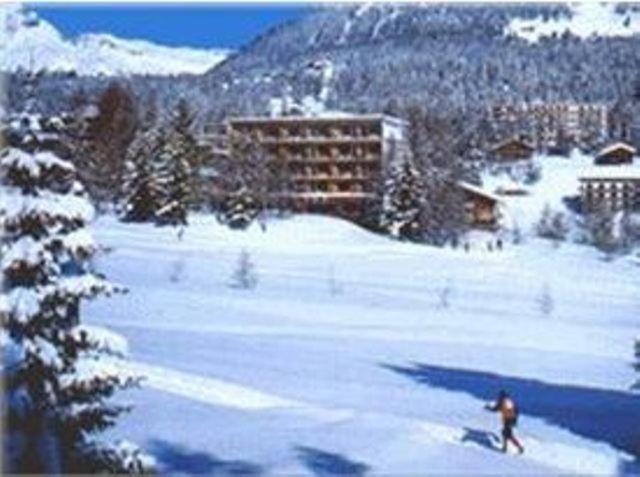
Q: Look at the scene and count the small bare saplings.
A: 5